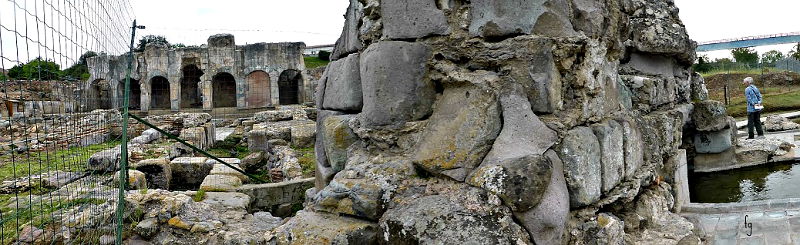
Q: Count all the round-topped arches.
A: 7